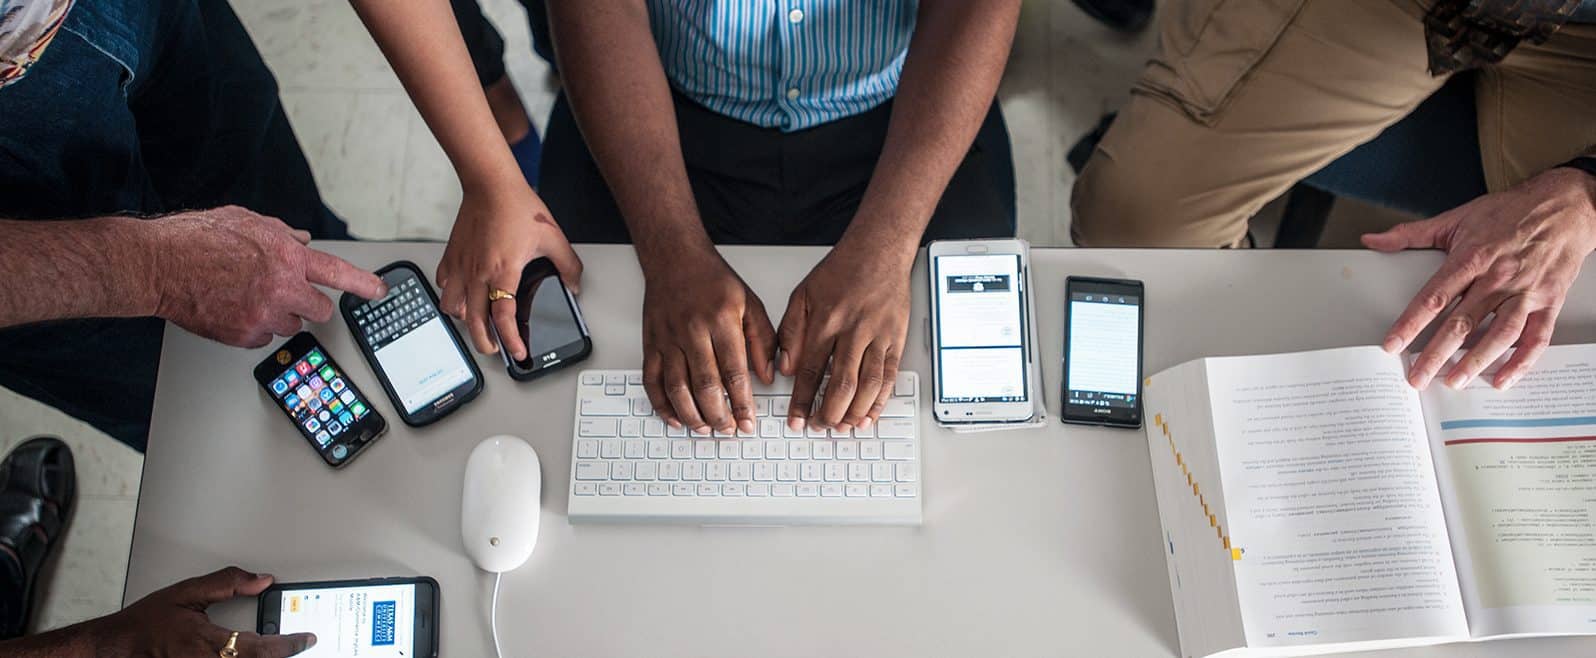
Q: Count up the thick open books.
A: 1